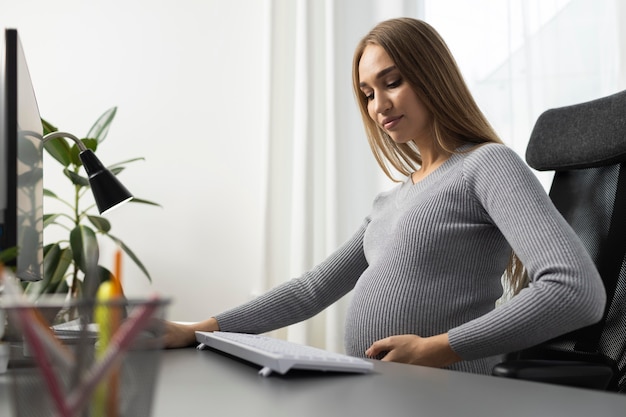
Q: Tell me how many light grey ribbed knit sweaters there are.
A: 1